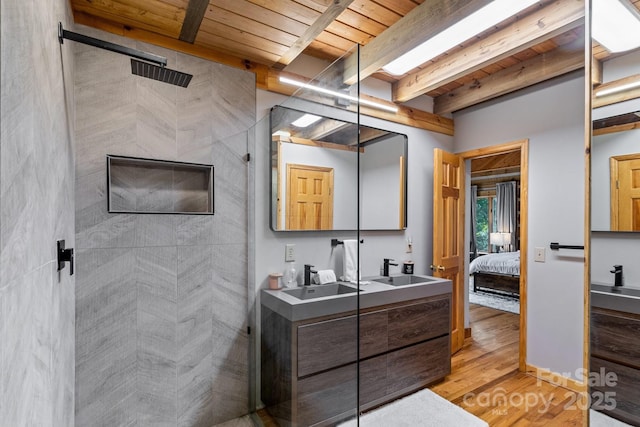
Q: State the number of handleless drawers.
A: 4